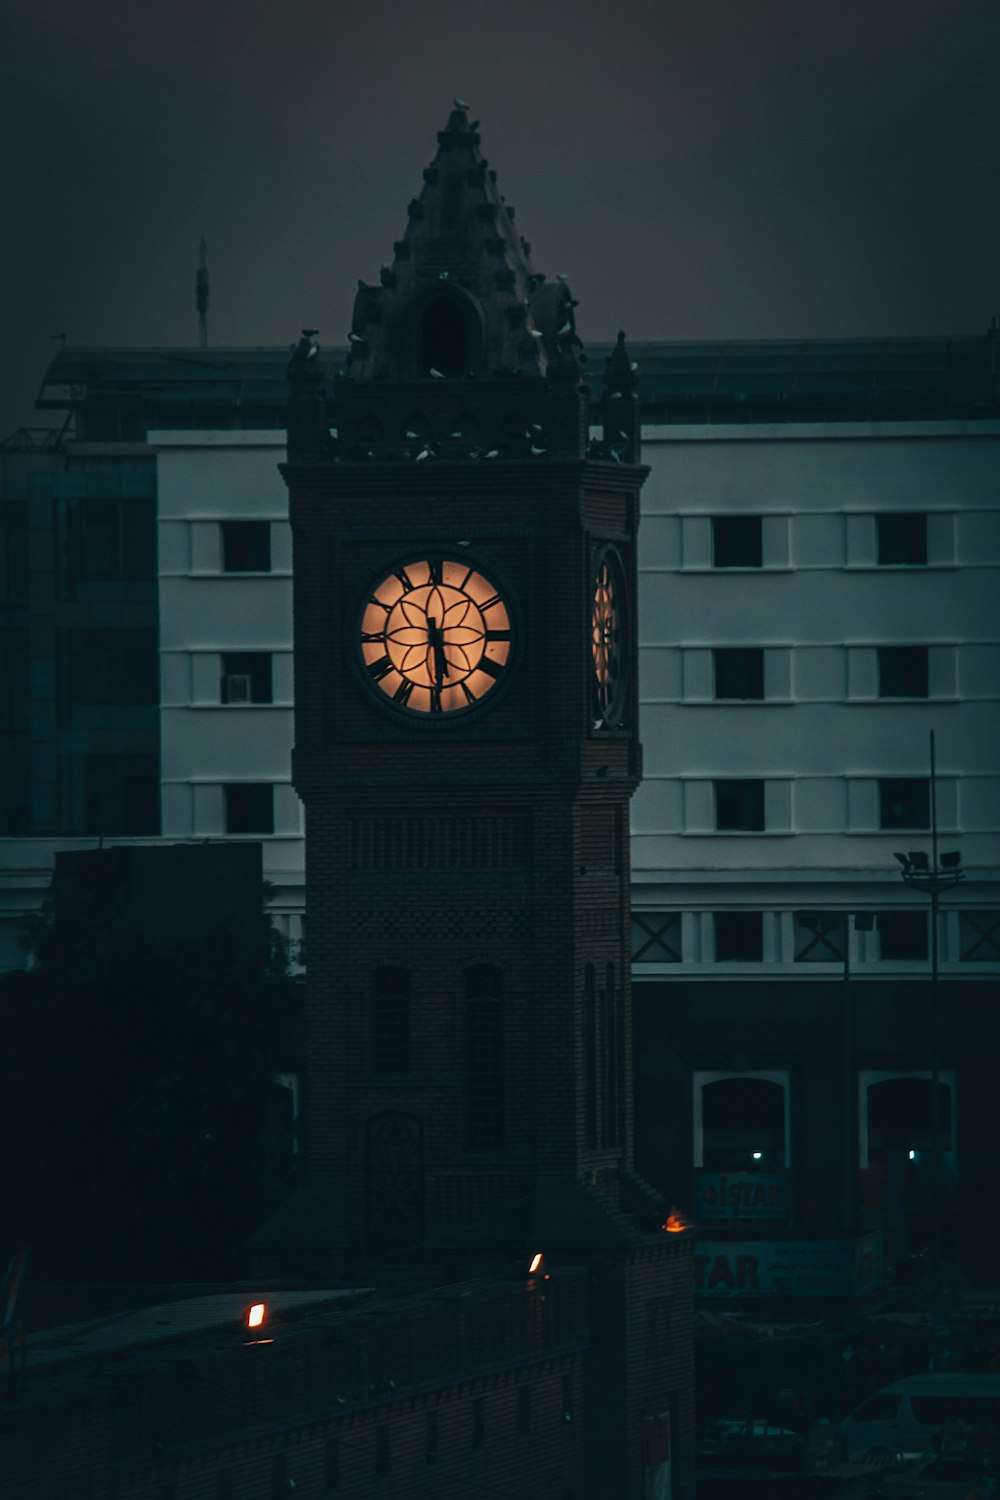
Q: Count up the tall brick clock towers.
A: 1